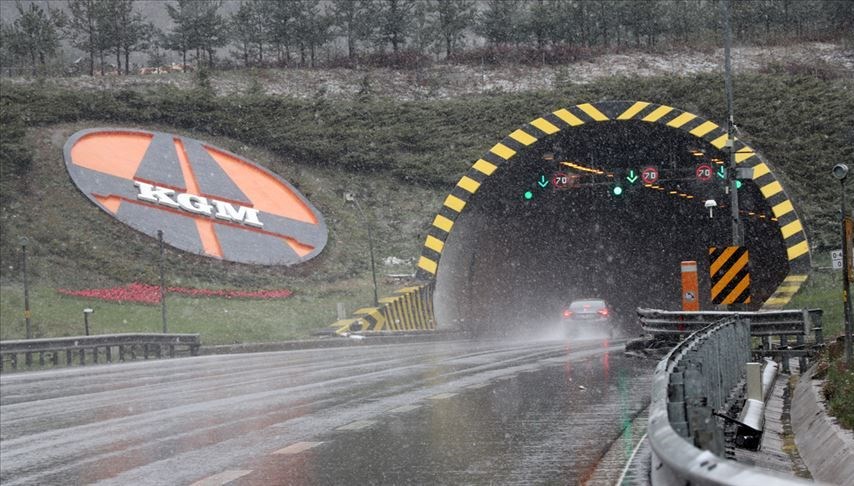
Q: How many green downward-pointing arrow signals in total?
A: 3